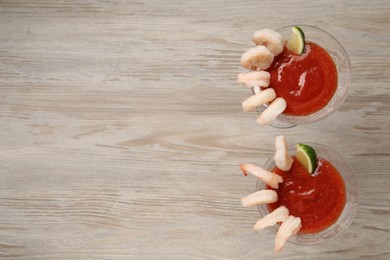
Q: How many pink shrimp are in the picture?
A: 10